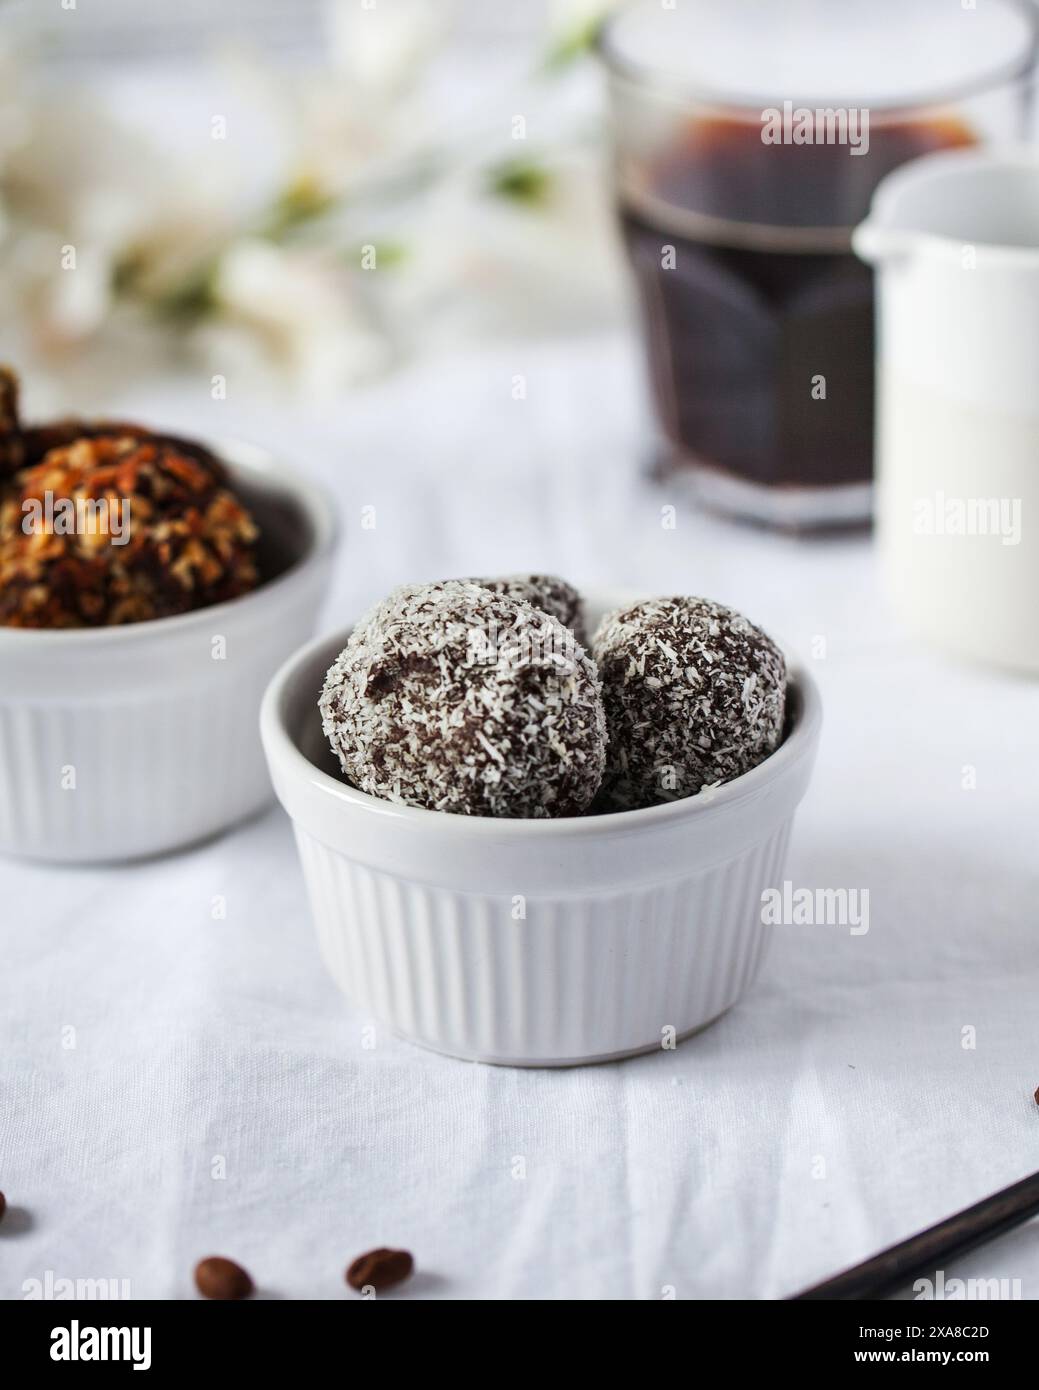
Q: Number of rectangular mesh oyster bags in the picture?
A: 0